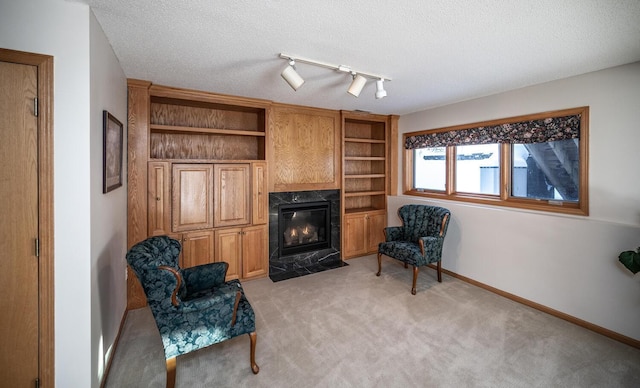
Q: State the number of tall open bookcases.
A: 1